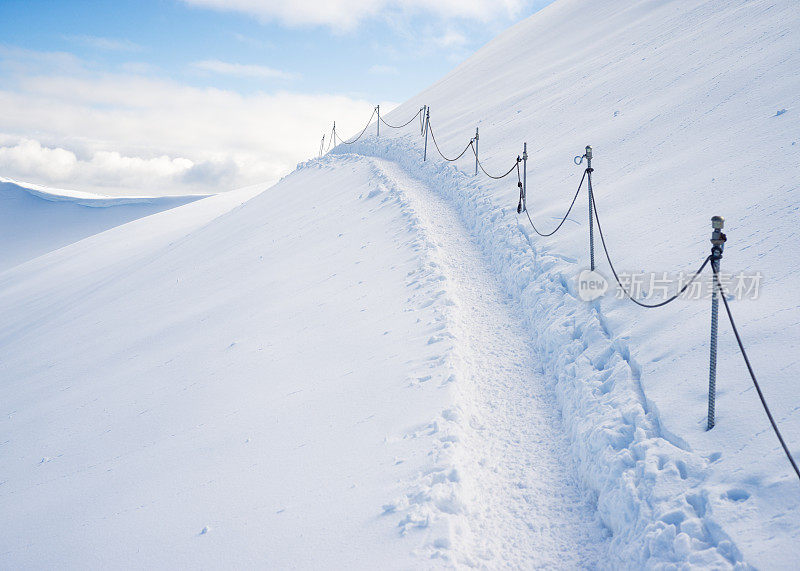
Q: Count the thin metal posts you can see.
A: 9